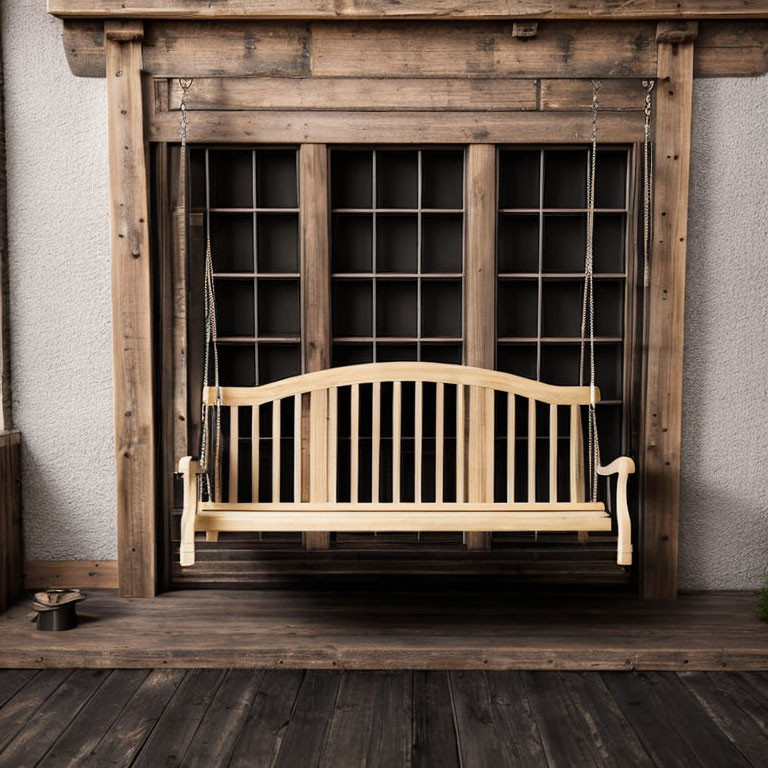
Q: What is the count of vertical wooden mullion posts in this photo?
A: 2